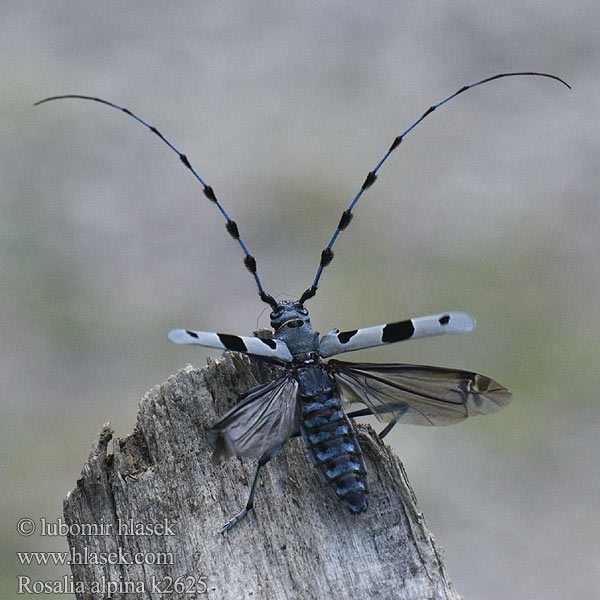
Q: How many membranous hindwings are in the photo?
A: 2